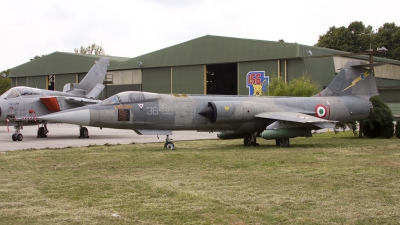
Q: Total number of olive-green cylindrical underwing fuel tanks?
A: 2